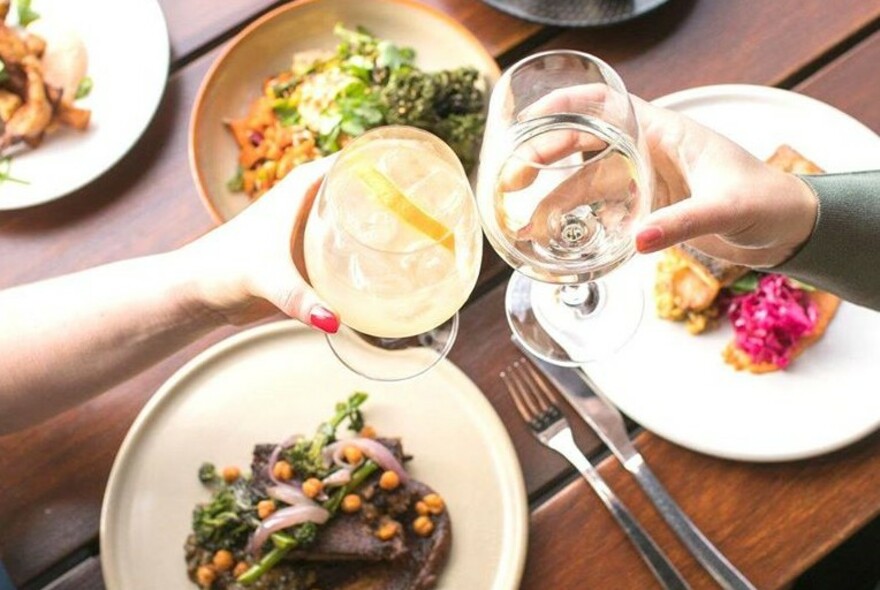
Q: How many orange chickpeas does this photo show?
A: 15